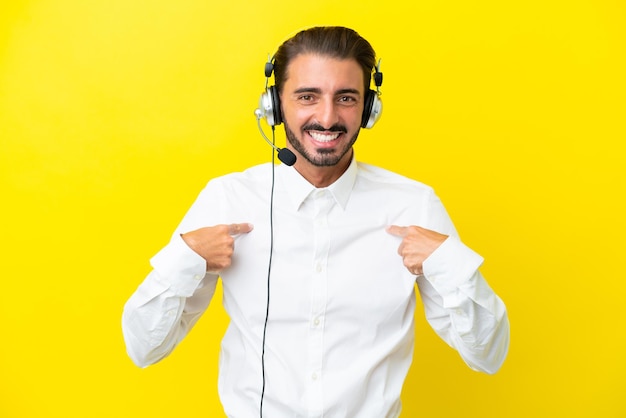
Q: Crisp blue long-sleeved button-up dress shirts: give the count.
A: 0